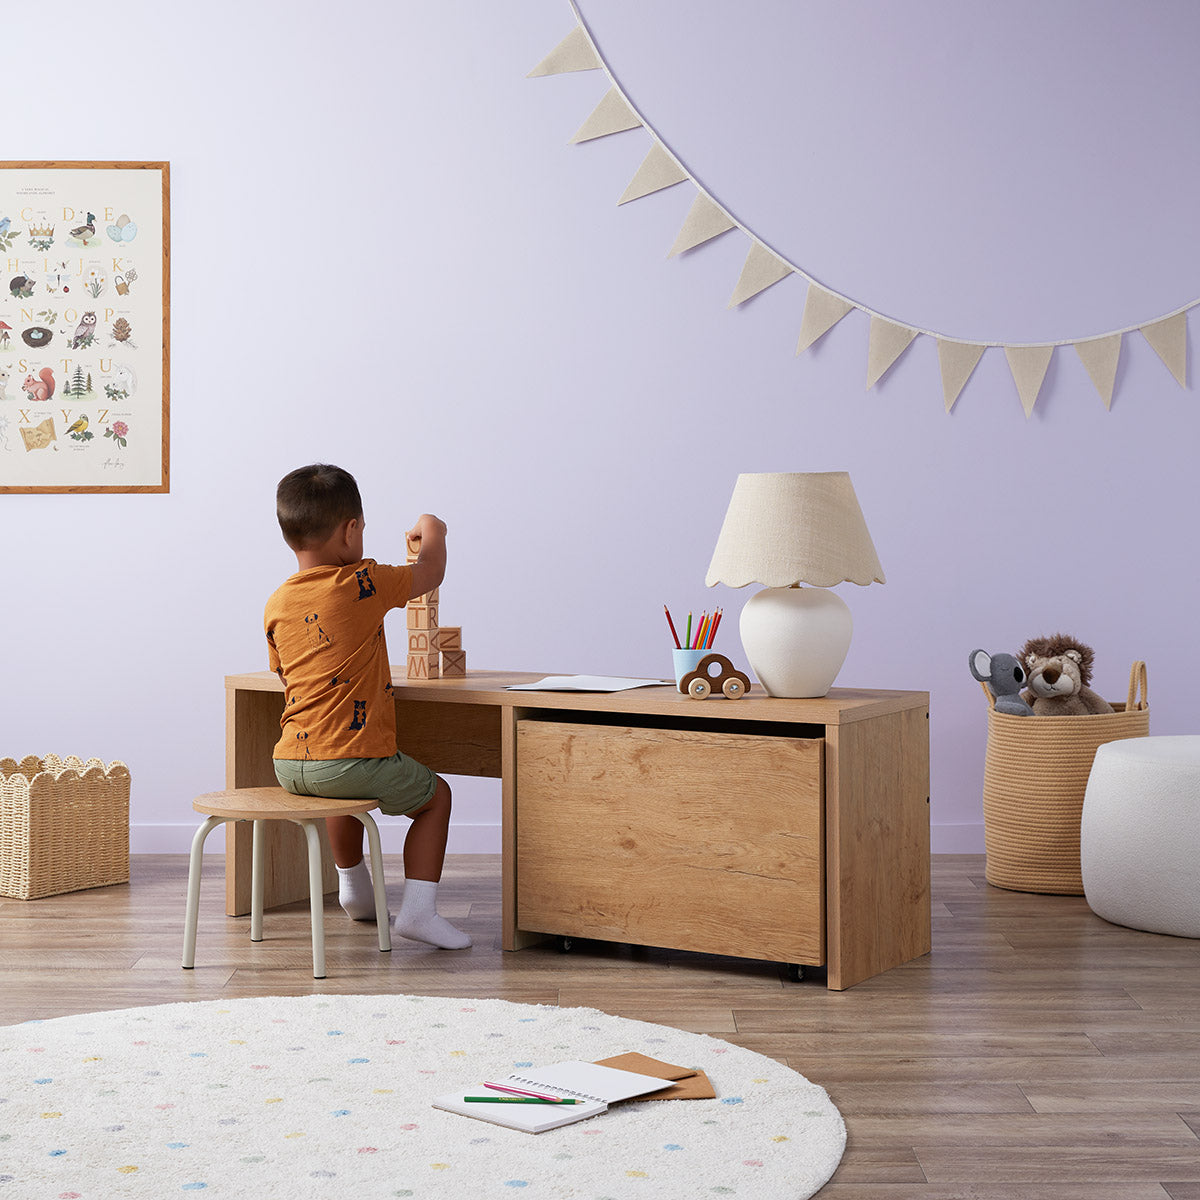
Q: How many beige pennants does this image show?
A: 11